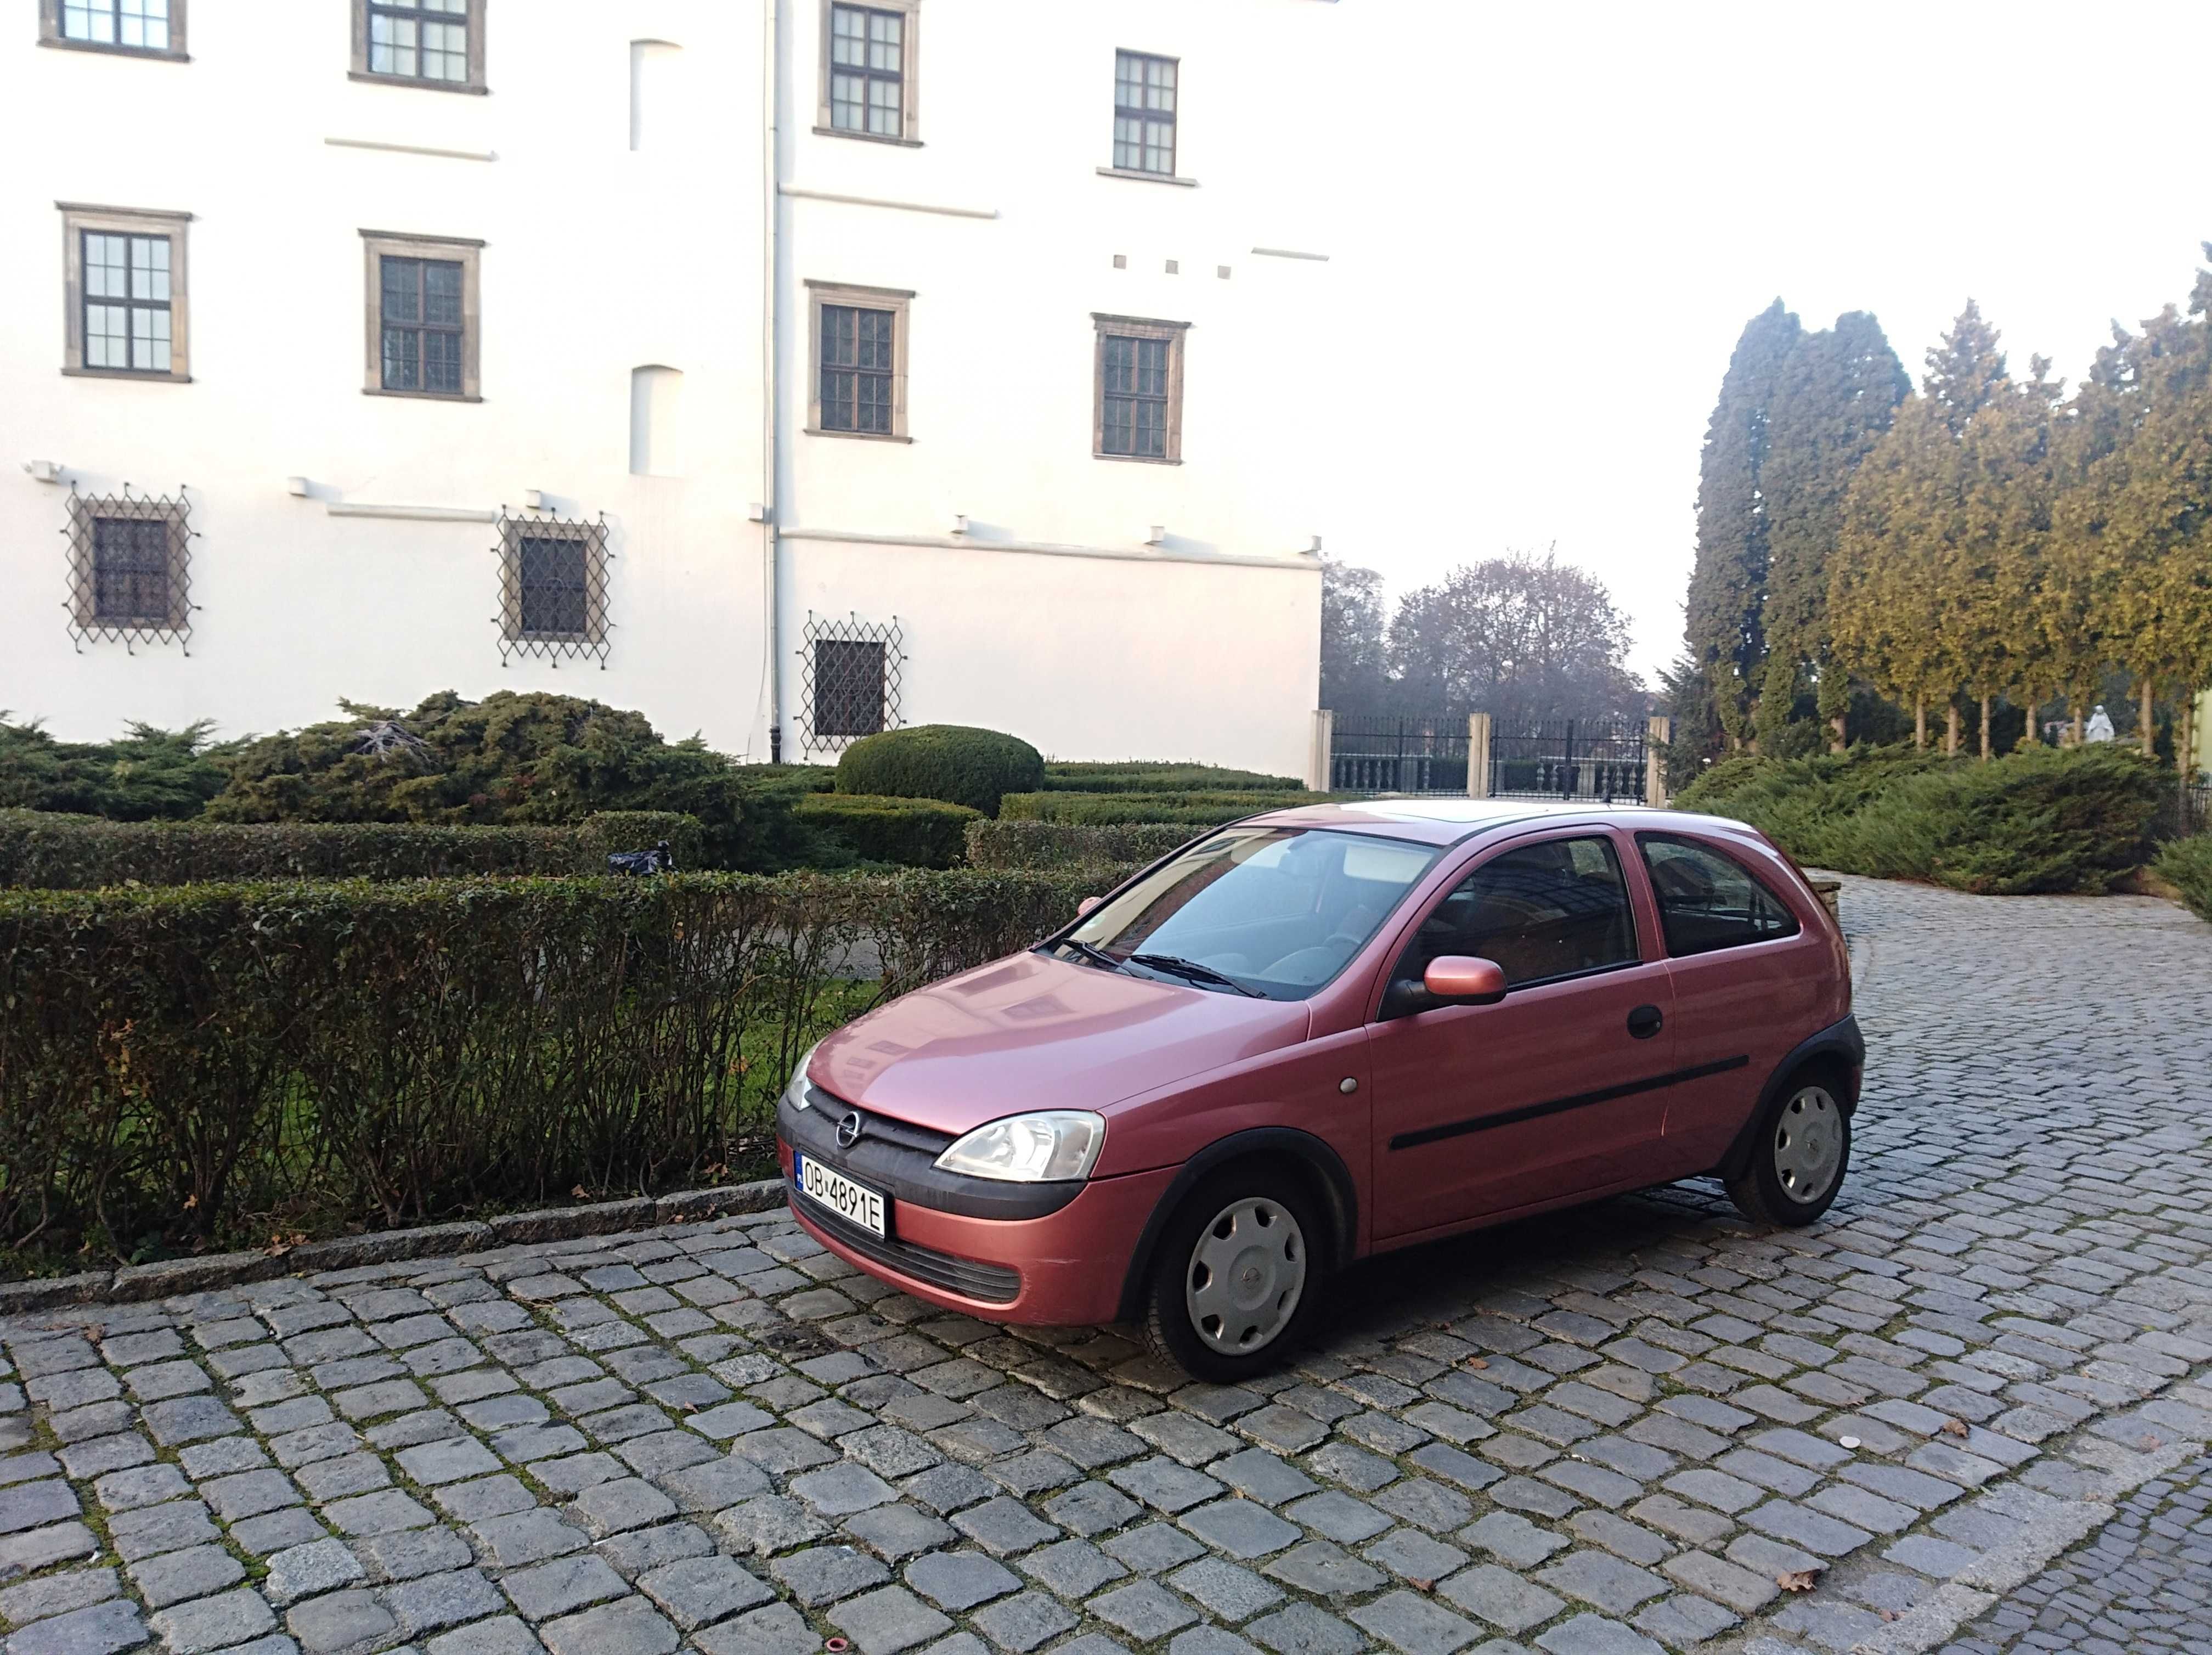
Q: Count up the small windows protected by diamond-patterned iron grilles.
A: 3